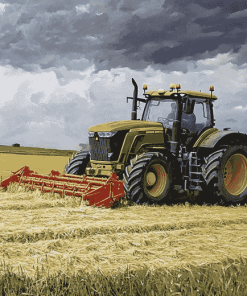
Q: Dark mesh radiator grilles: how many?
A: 1